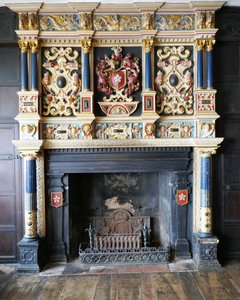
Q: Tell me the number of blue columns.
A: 8